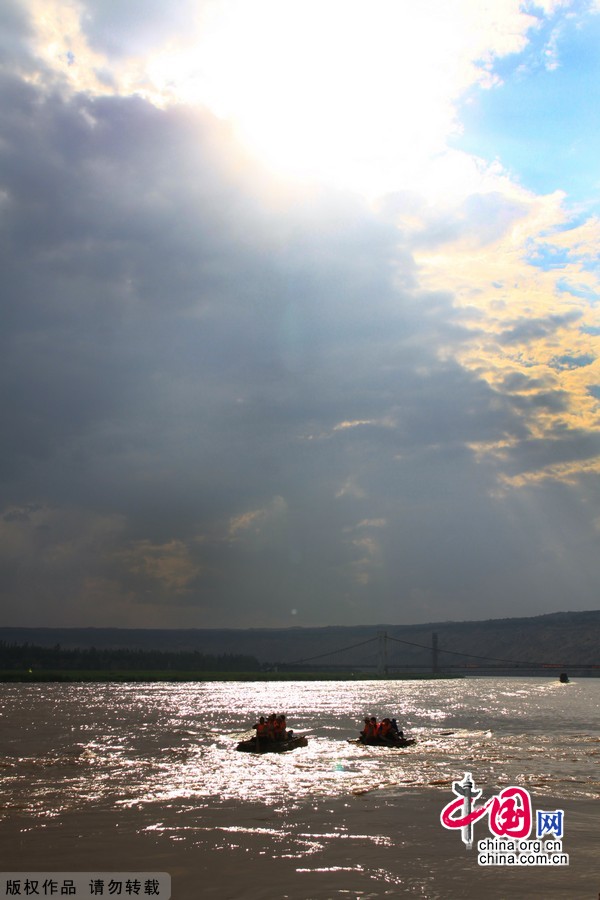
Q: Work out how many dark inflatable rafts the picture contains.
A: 2